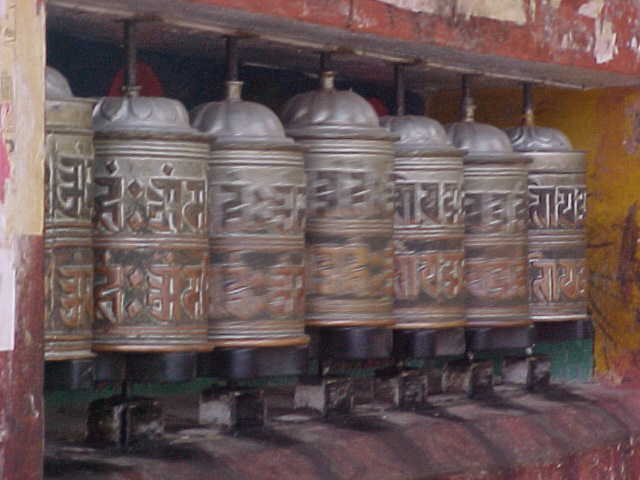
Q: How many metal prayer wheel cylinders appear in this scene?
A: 7